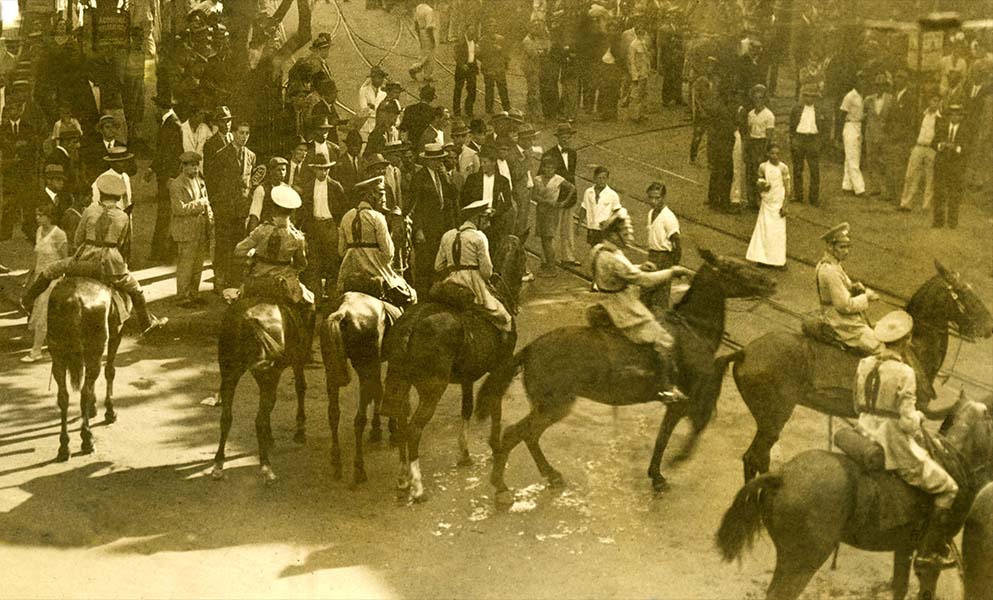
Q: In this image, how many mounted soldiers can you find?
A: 7